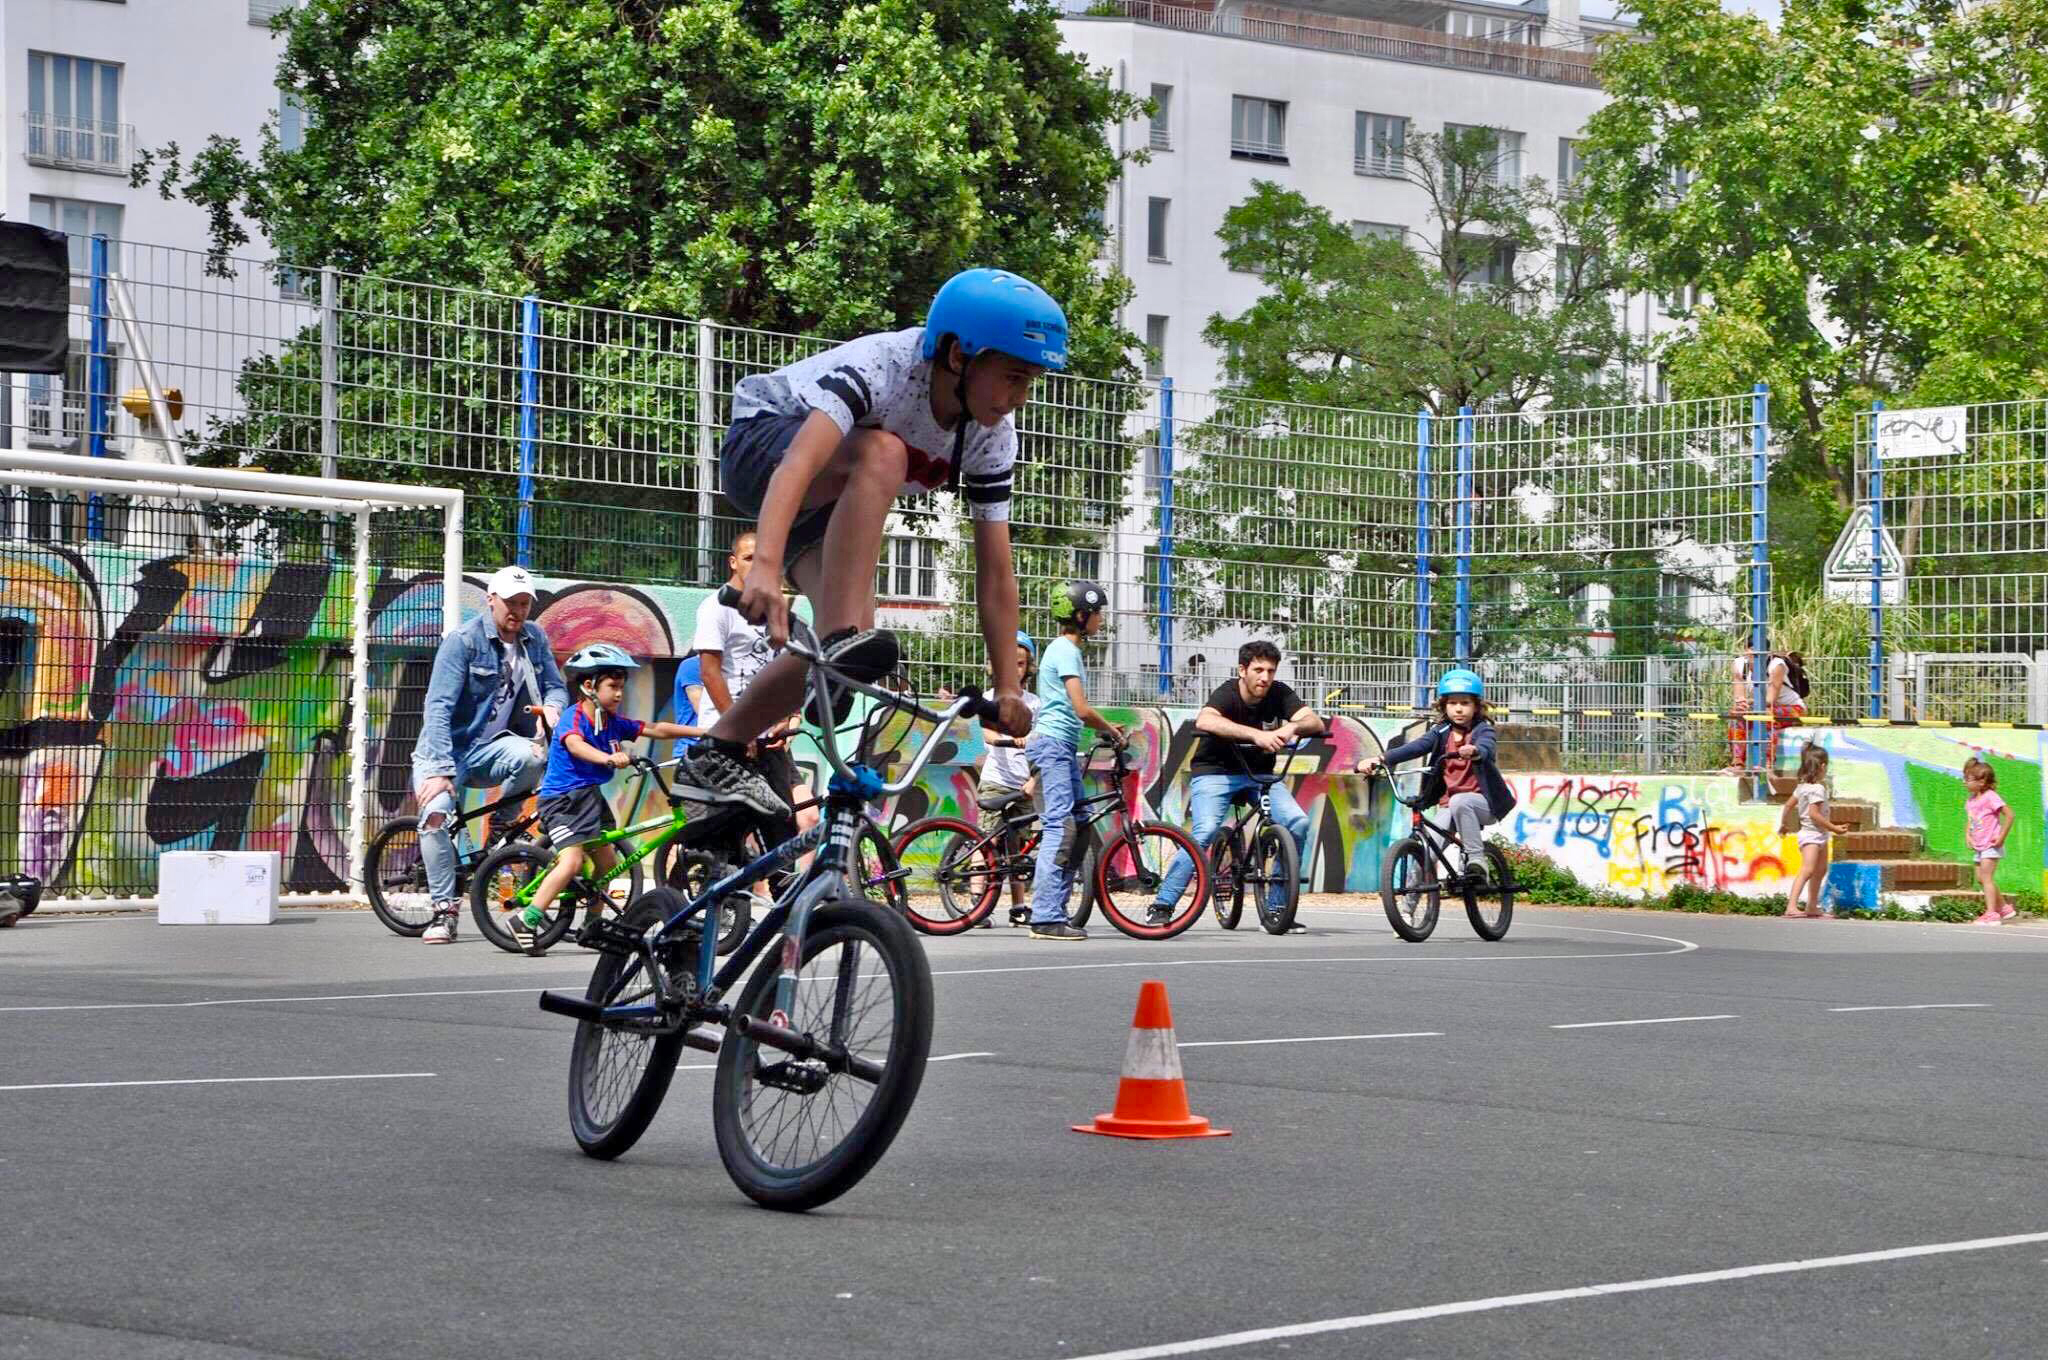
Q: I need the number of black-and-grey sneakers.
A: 2